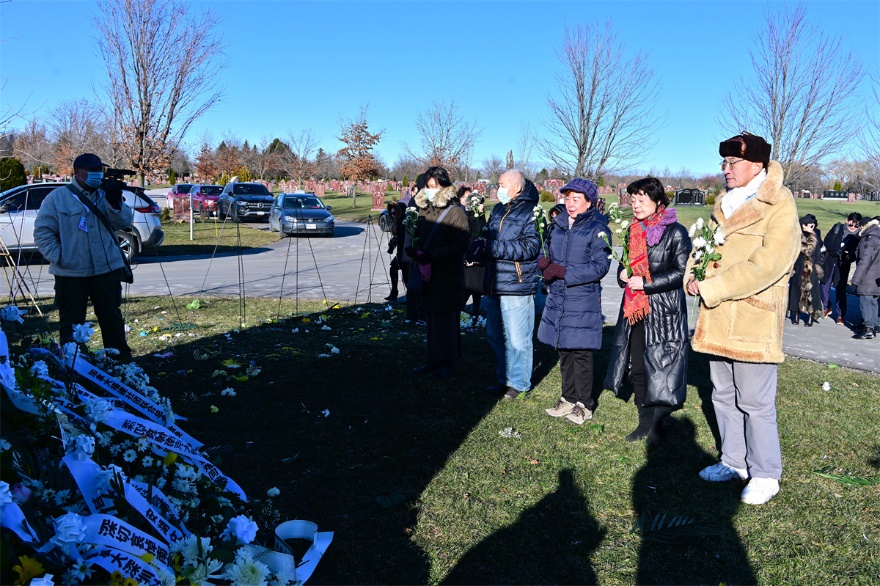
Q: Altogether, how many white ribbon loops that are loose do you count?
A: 1